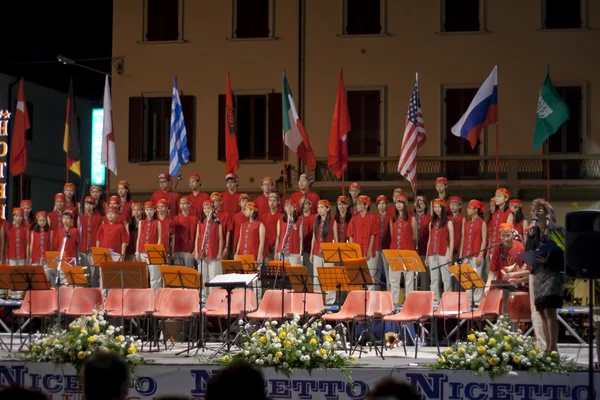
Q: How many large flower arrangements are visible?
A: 3